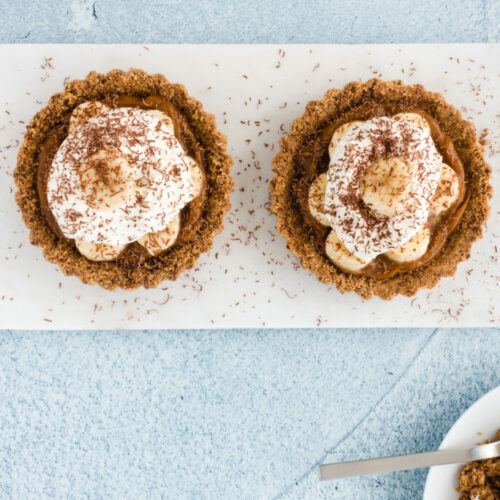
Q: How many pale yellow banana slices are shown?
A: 13